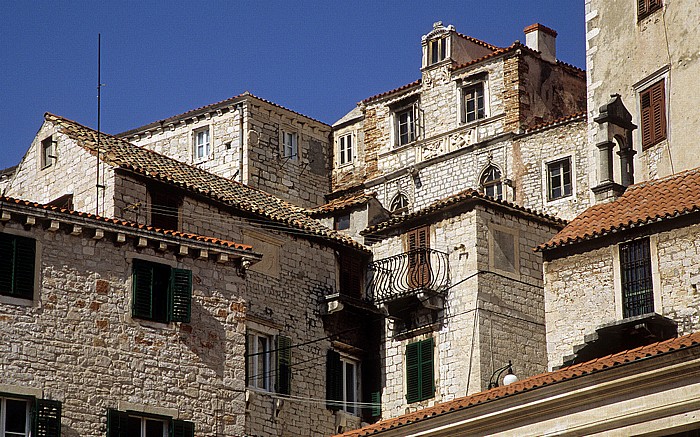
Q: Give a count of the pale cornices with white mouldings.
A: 1